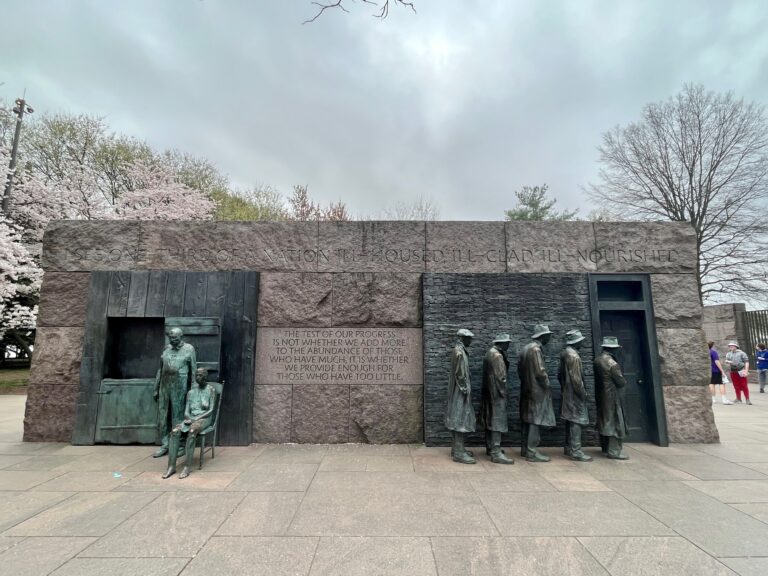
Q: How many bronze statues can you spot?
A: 7